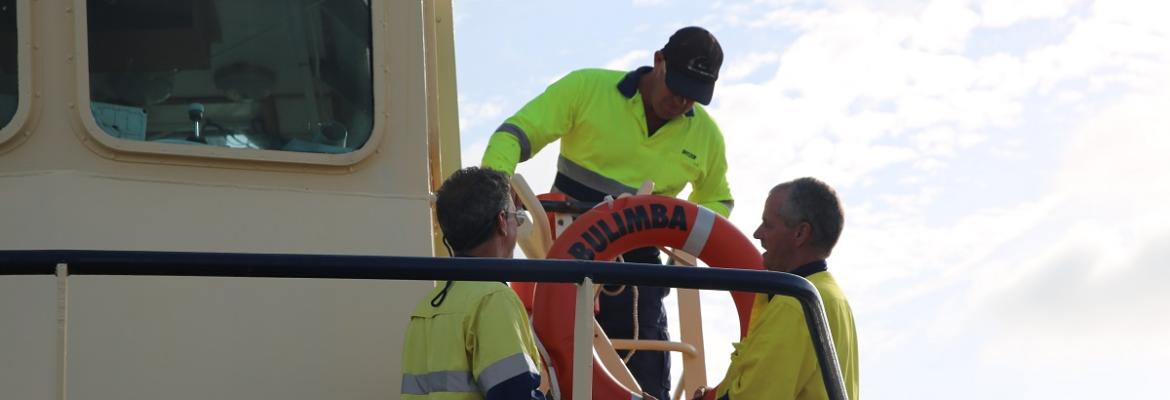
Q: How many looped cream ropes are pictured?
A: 1